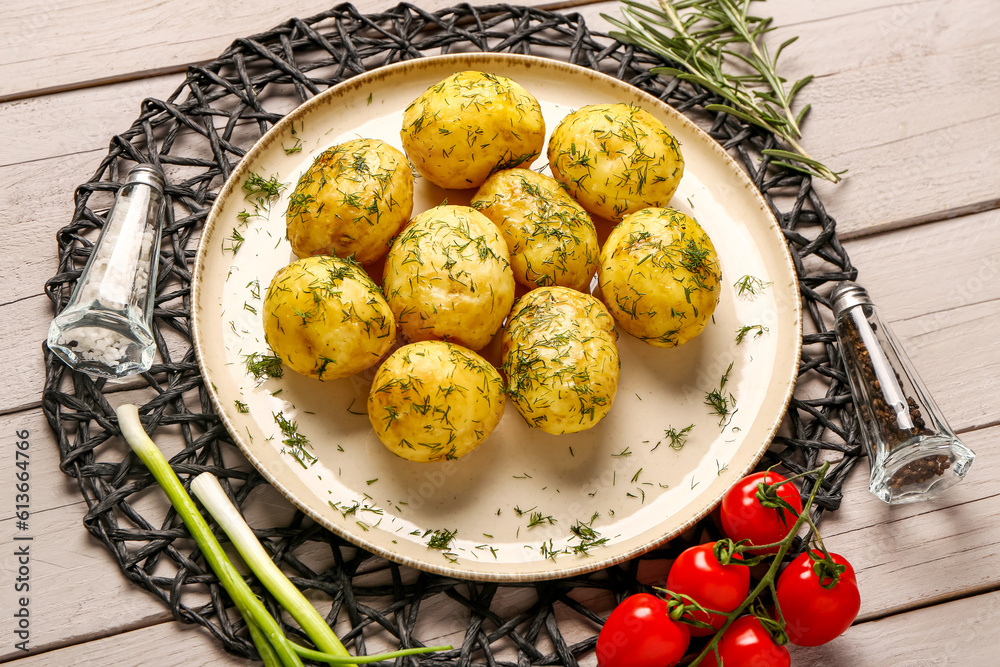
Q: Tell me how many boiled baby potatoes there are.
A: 9